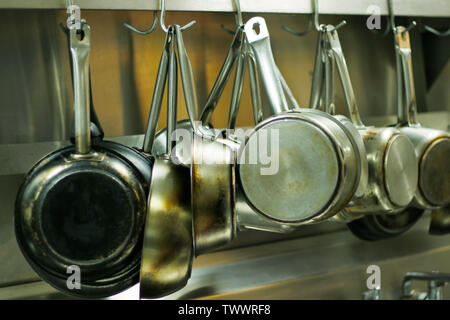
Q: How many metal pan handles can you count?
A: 14